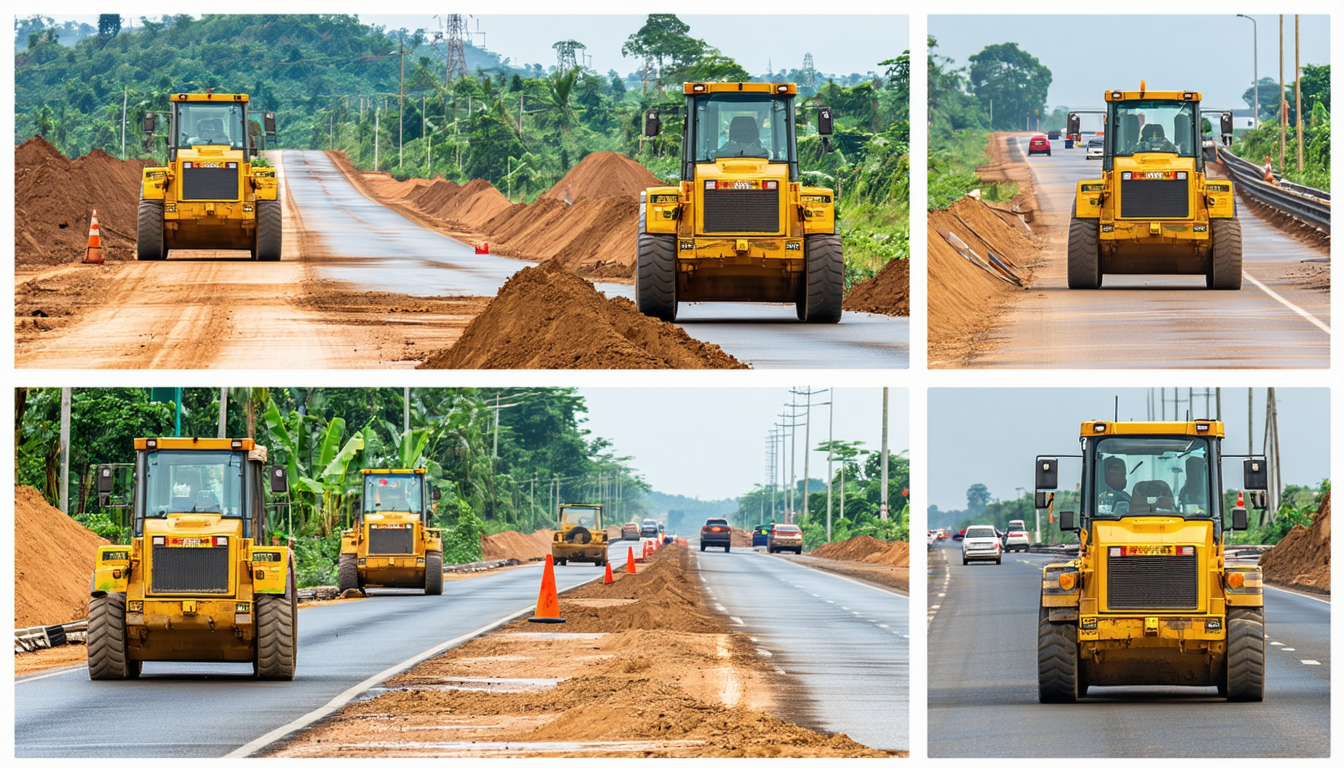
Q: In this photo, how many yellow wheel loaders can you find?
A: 7